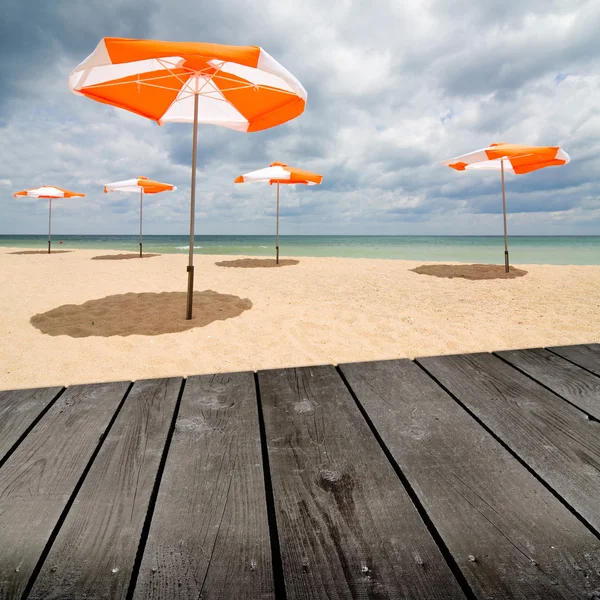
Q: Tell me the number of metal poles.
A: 5